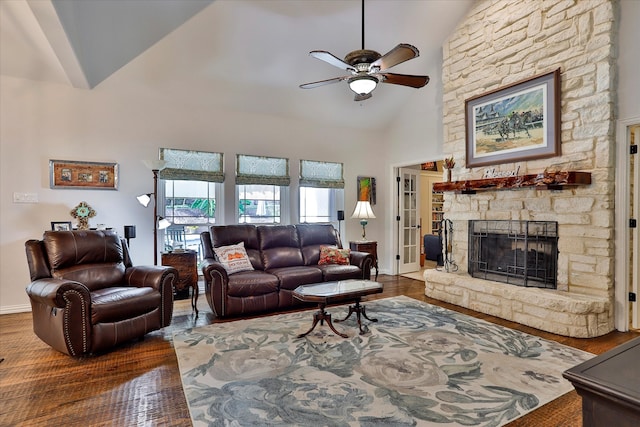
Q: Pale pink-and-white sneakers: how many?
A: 0